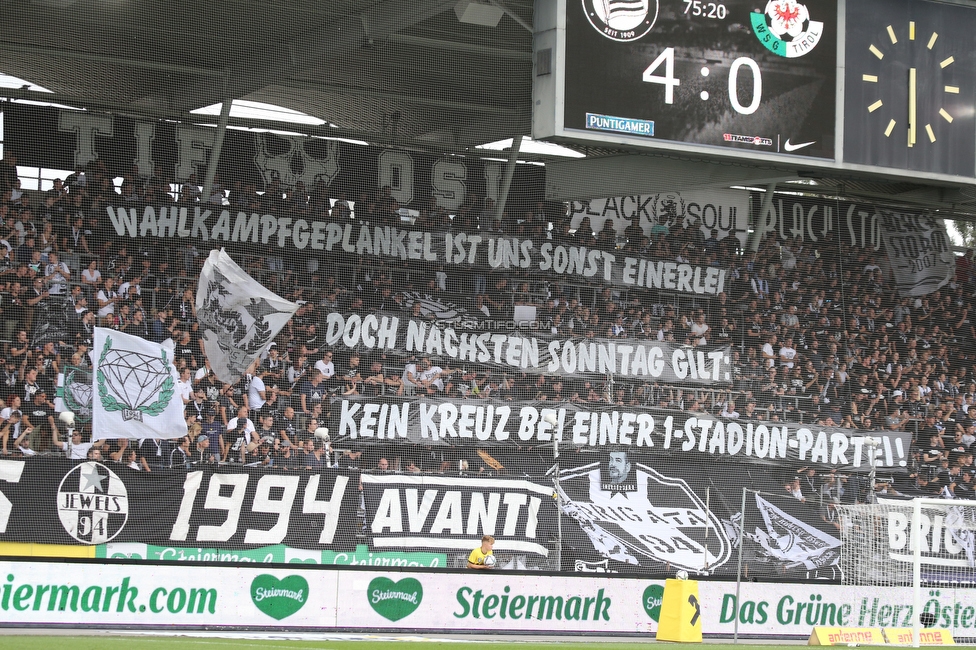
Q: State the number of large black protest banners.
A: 3